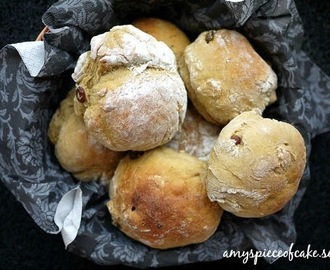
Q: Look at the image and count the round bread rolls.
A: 7